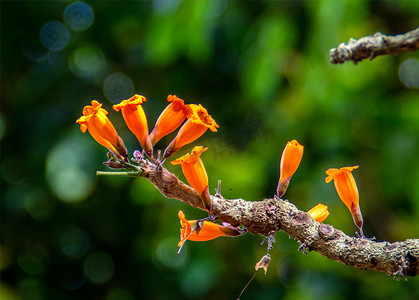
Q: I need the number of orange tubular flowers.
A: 9